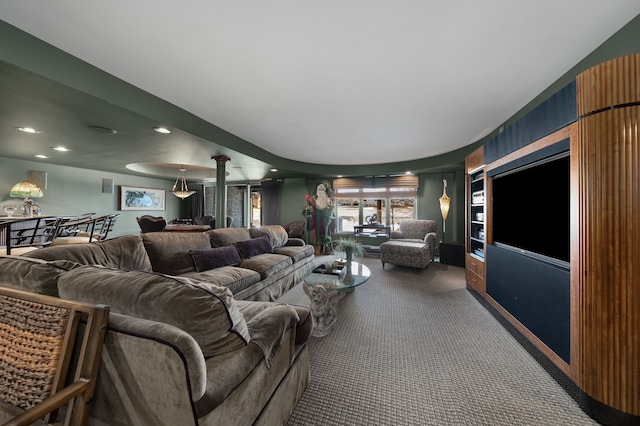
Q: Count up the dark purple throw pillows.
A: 2